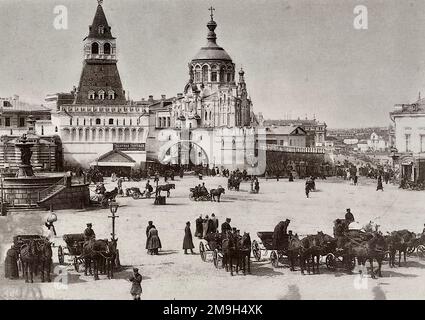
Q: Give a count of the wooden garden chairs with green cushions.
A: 0